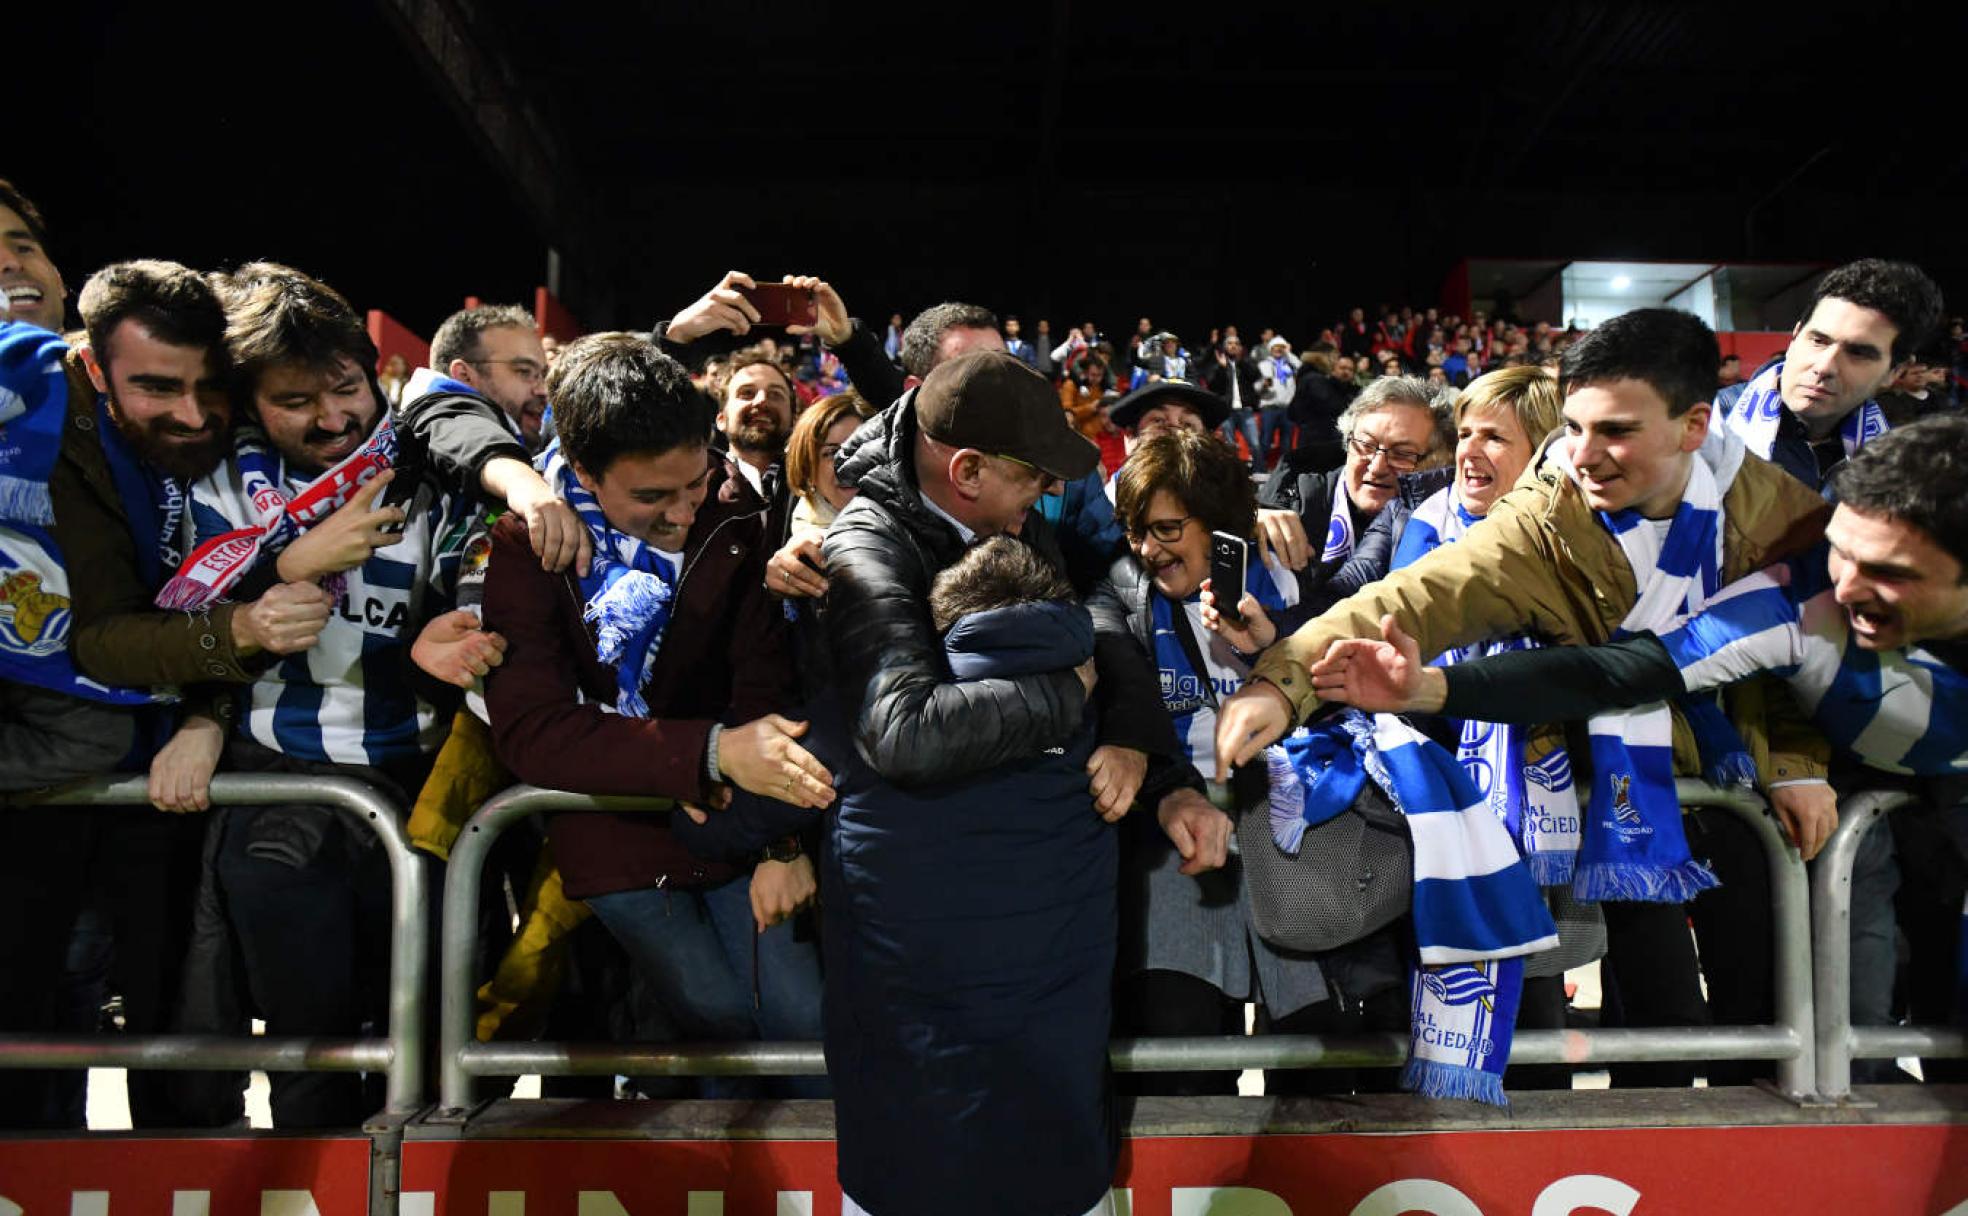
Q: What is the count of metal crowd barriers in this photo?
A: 3